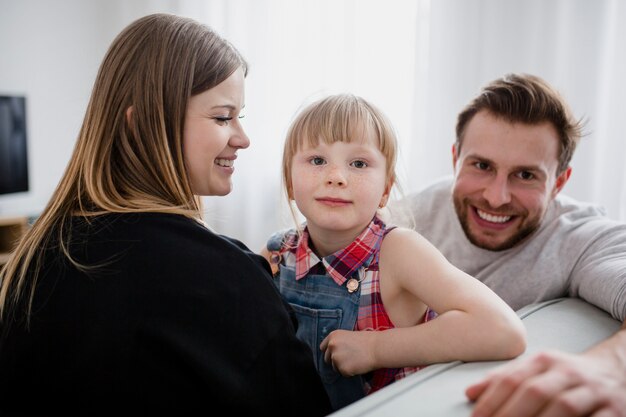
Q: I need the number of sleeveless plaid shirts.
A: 1